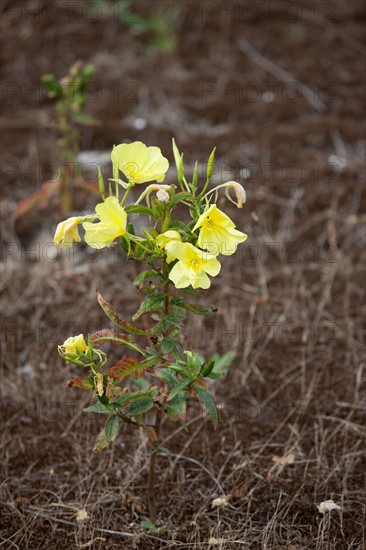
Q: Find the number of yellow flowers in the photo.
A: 7